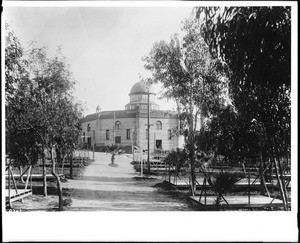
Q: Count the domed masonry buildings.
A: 1